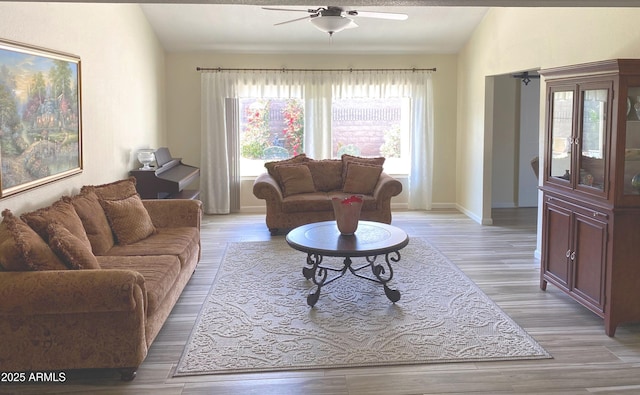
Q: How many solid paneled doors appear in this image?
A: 2